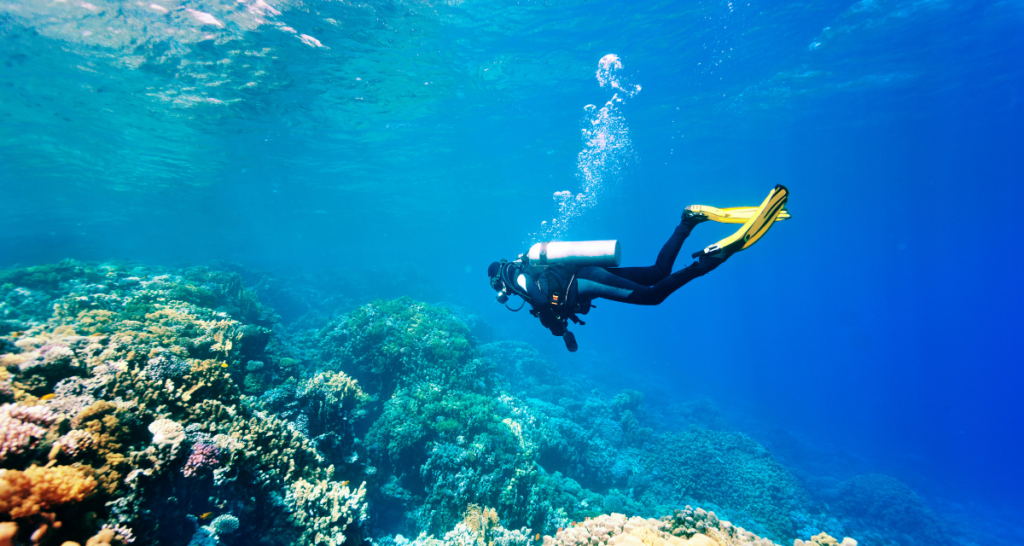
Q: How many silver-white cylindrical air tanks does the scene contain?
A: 1